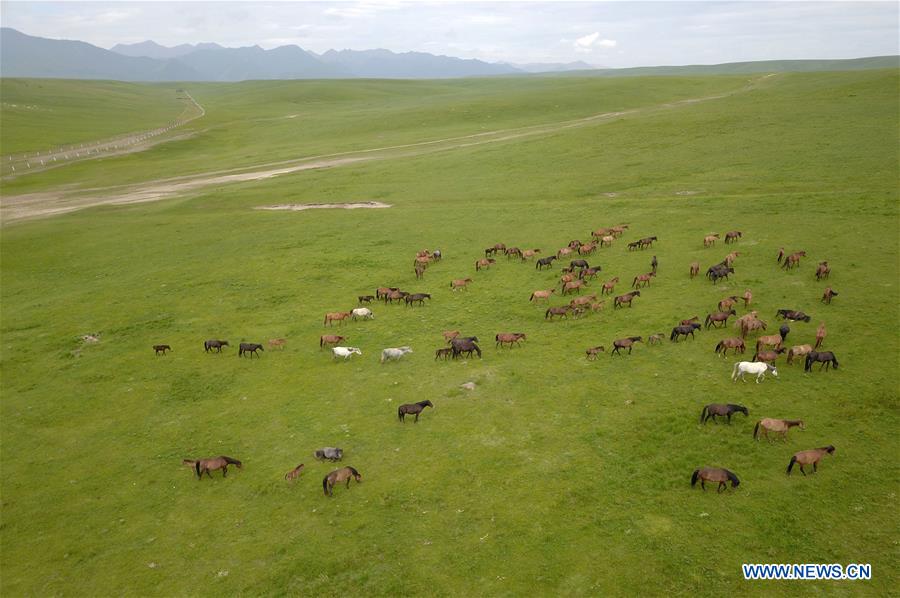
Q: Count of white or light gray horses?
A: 4